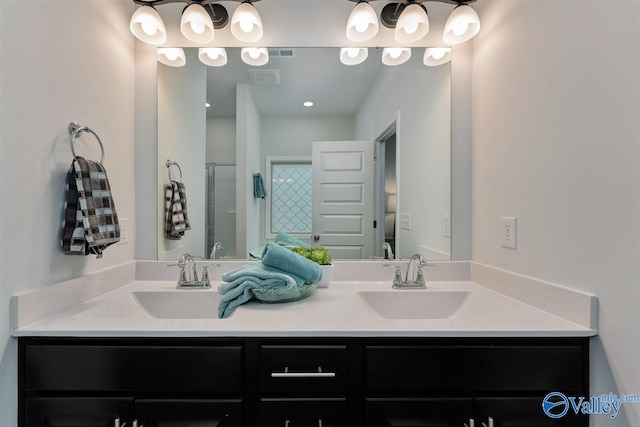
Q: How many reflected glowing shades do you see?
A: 6